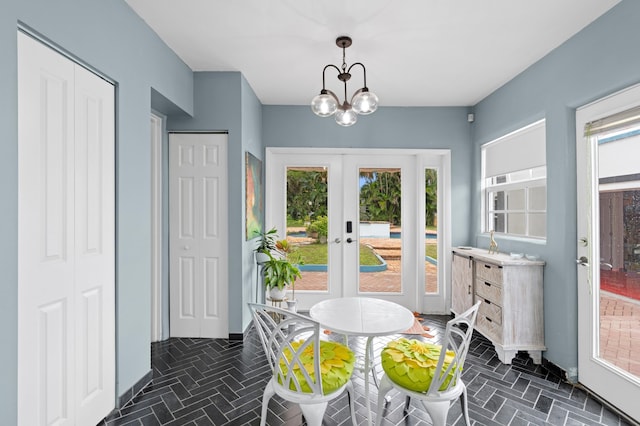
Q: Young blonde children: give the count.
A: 0